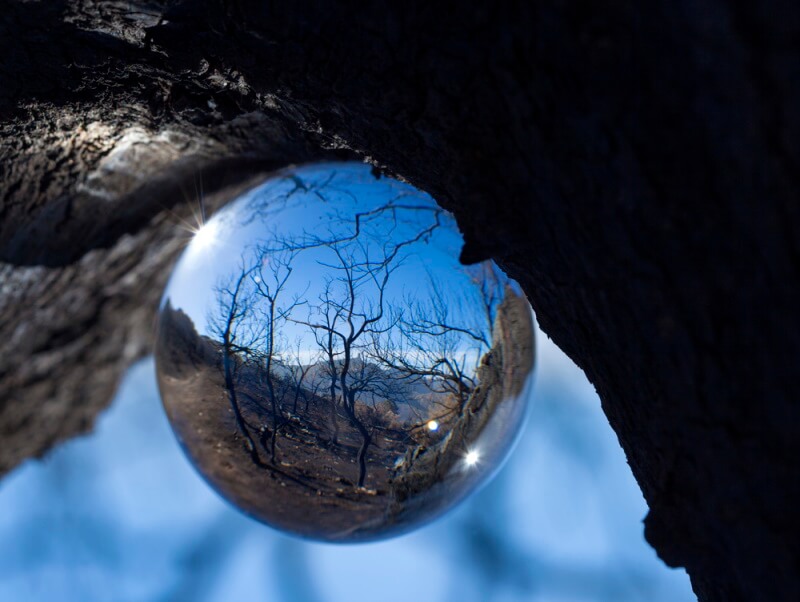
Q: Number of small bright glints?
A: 3